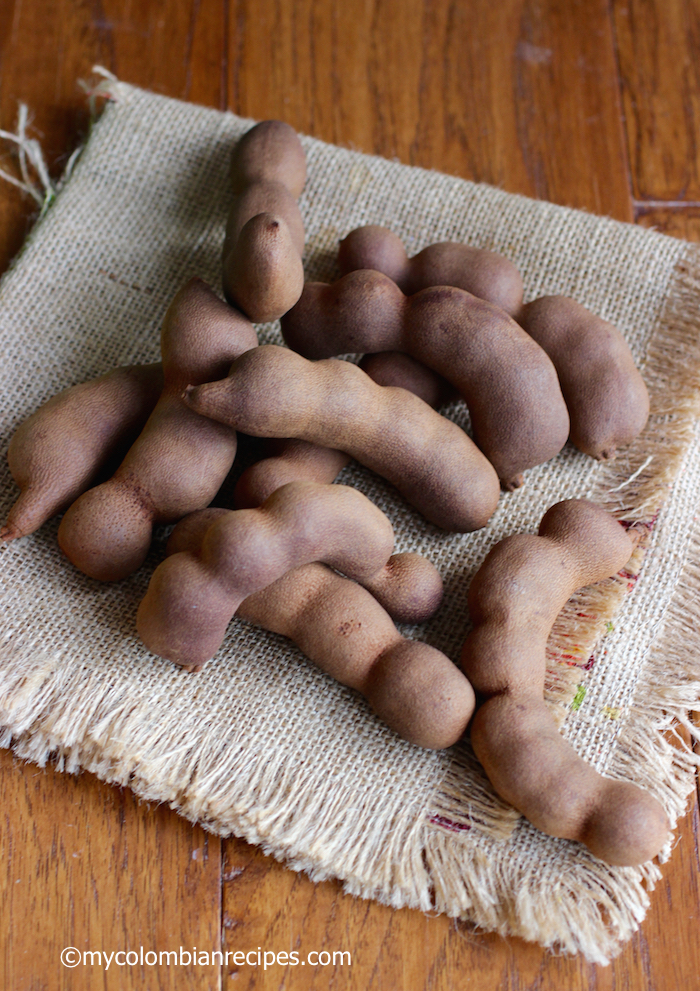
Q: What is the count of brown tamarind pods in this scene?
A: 10